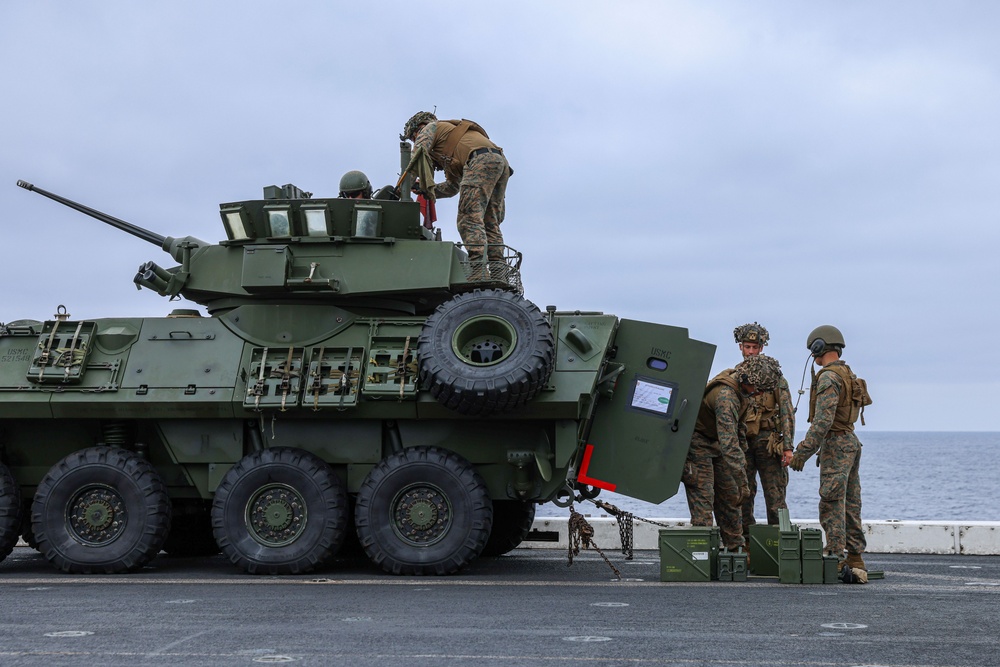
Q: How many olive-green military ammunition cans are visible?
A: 7